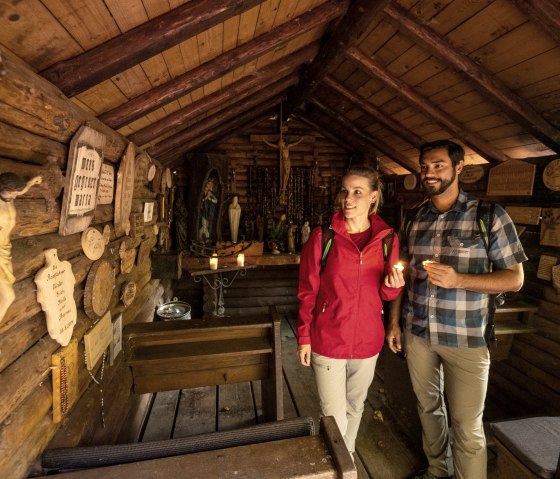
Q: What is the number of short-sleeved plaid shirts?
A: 1